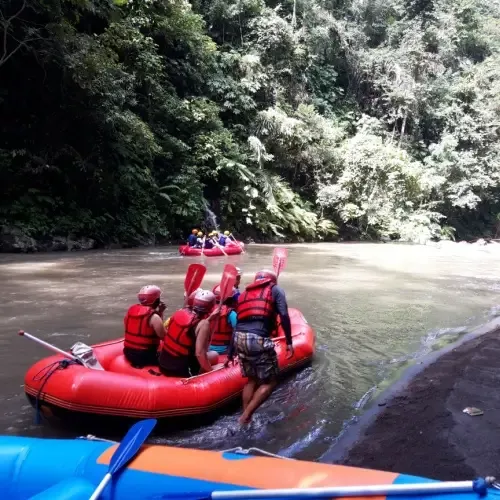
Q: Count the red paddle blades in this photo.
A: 3